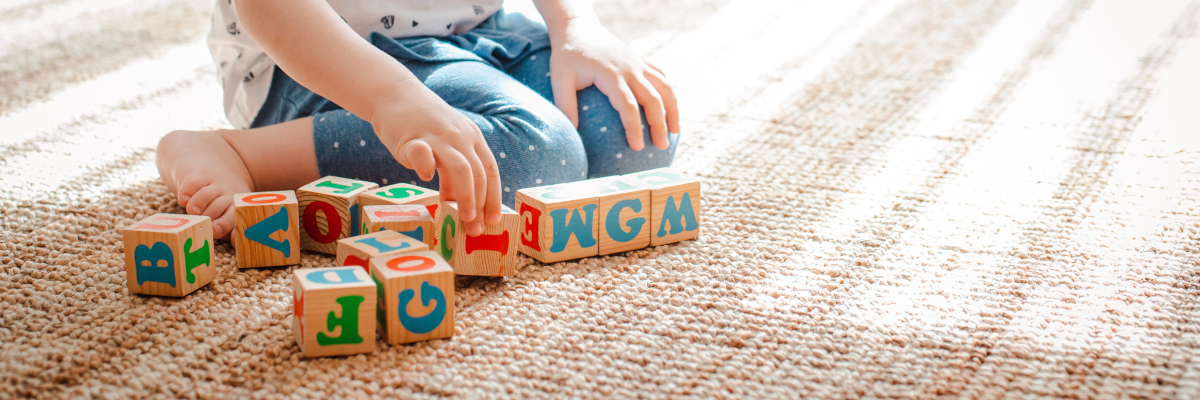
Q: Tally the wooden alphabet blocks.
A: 12